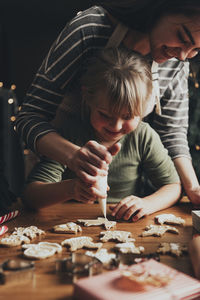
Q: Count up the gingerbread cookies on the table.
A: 12